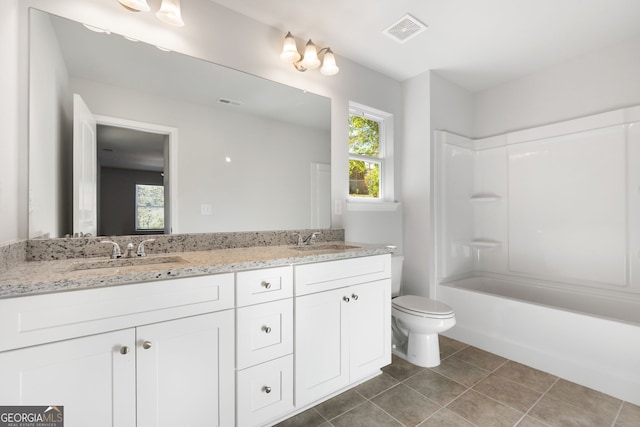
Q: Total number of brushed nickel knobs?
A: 7